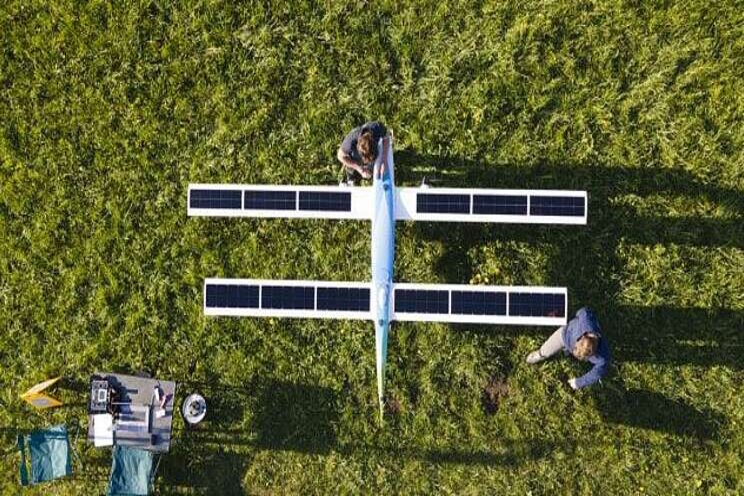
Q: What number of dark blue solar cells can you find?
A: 12